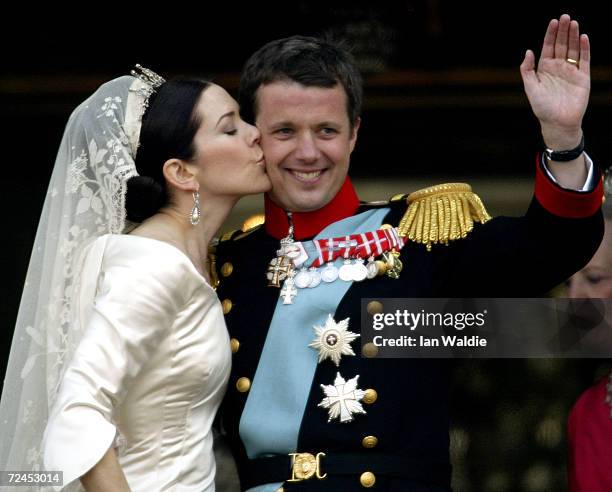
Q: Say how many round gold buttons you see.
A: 9